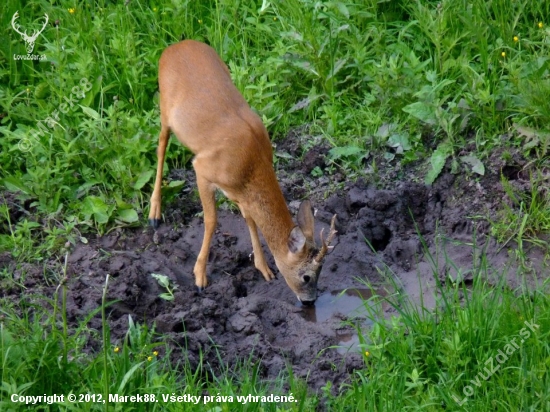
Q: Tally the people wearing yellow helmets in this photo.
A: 0